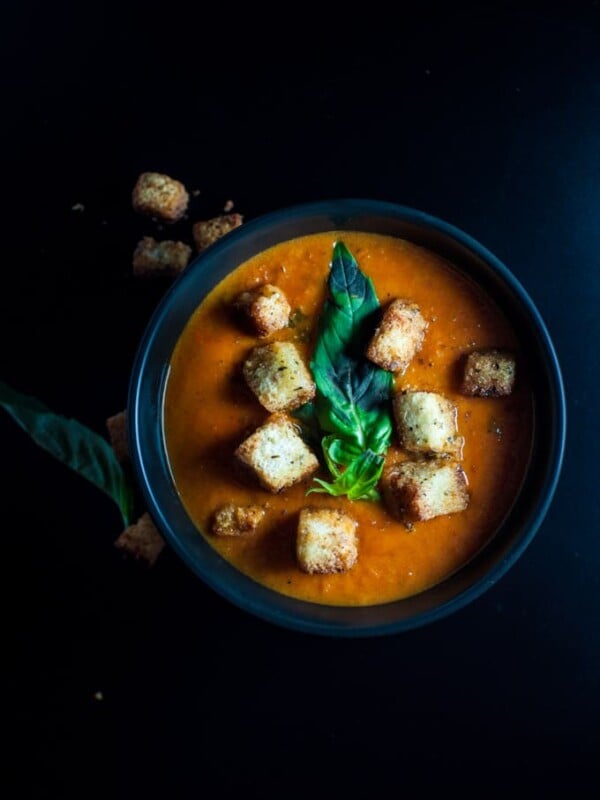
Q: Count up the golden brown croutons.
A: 14